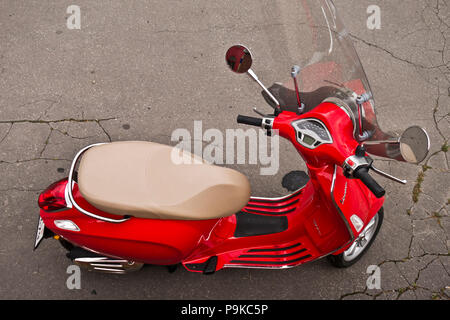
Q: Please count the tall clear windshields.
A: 1